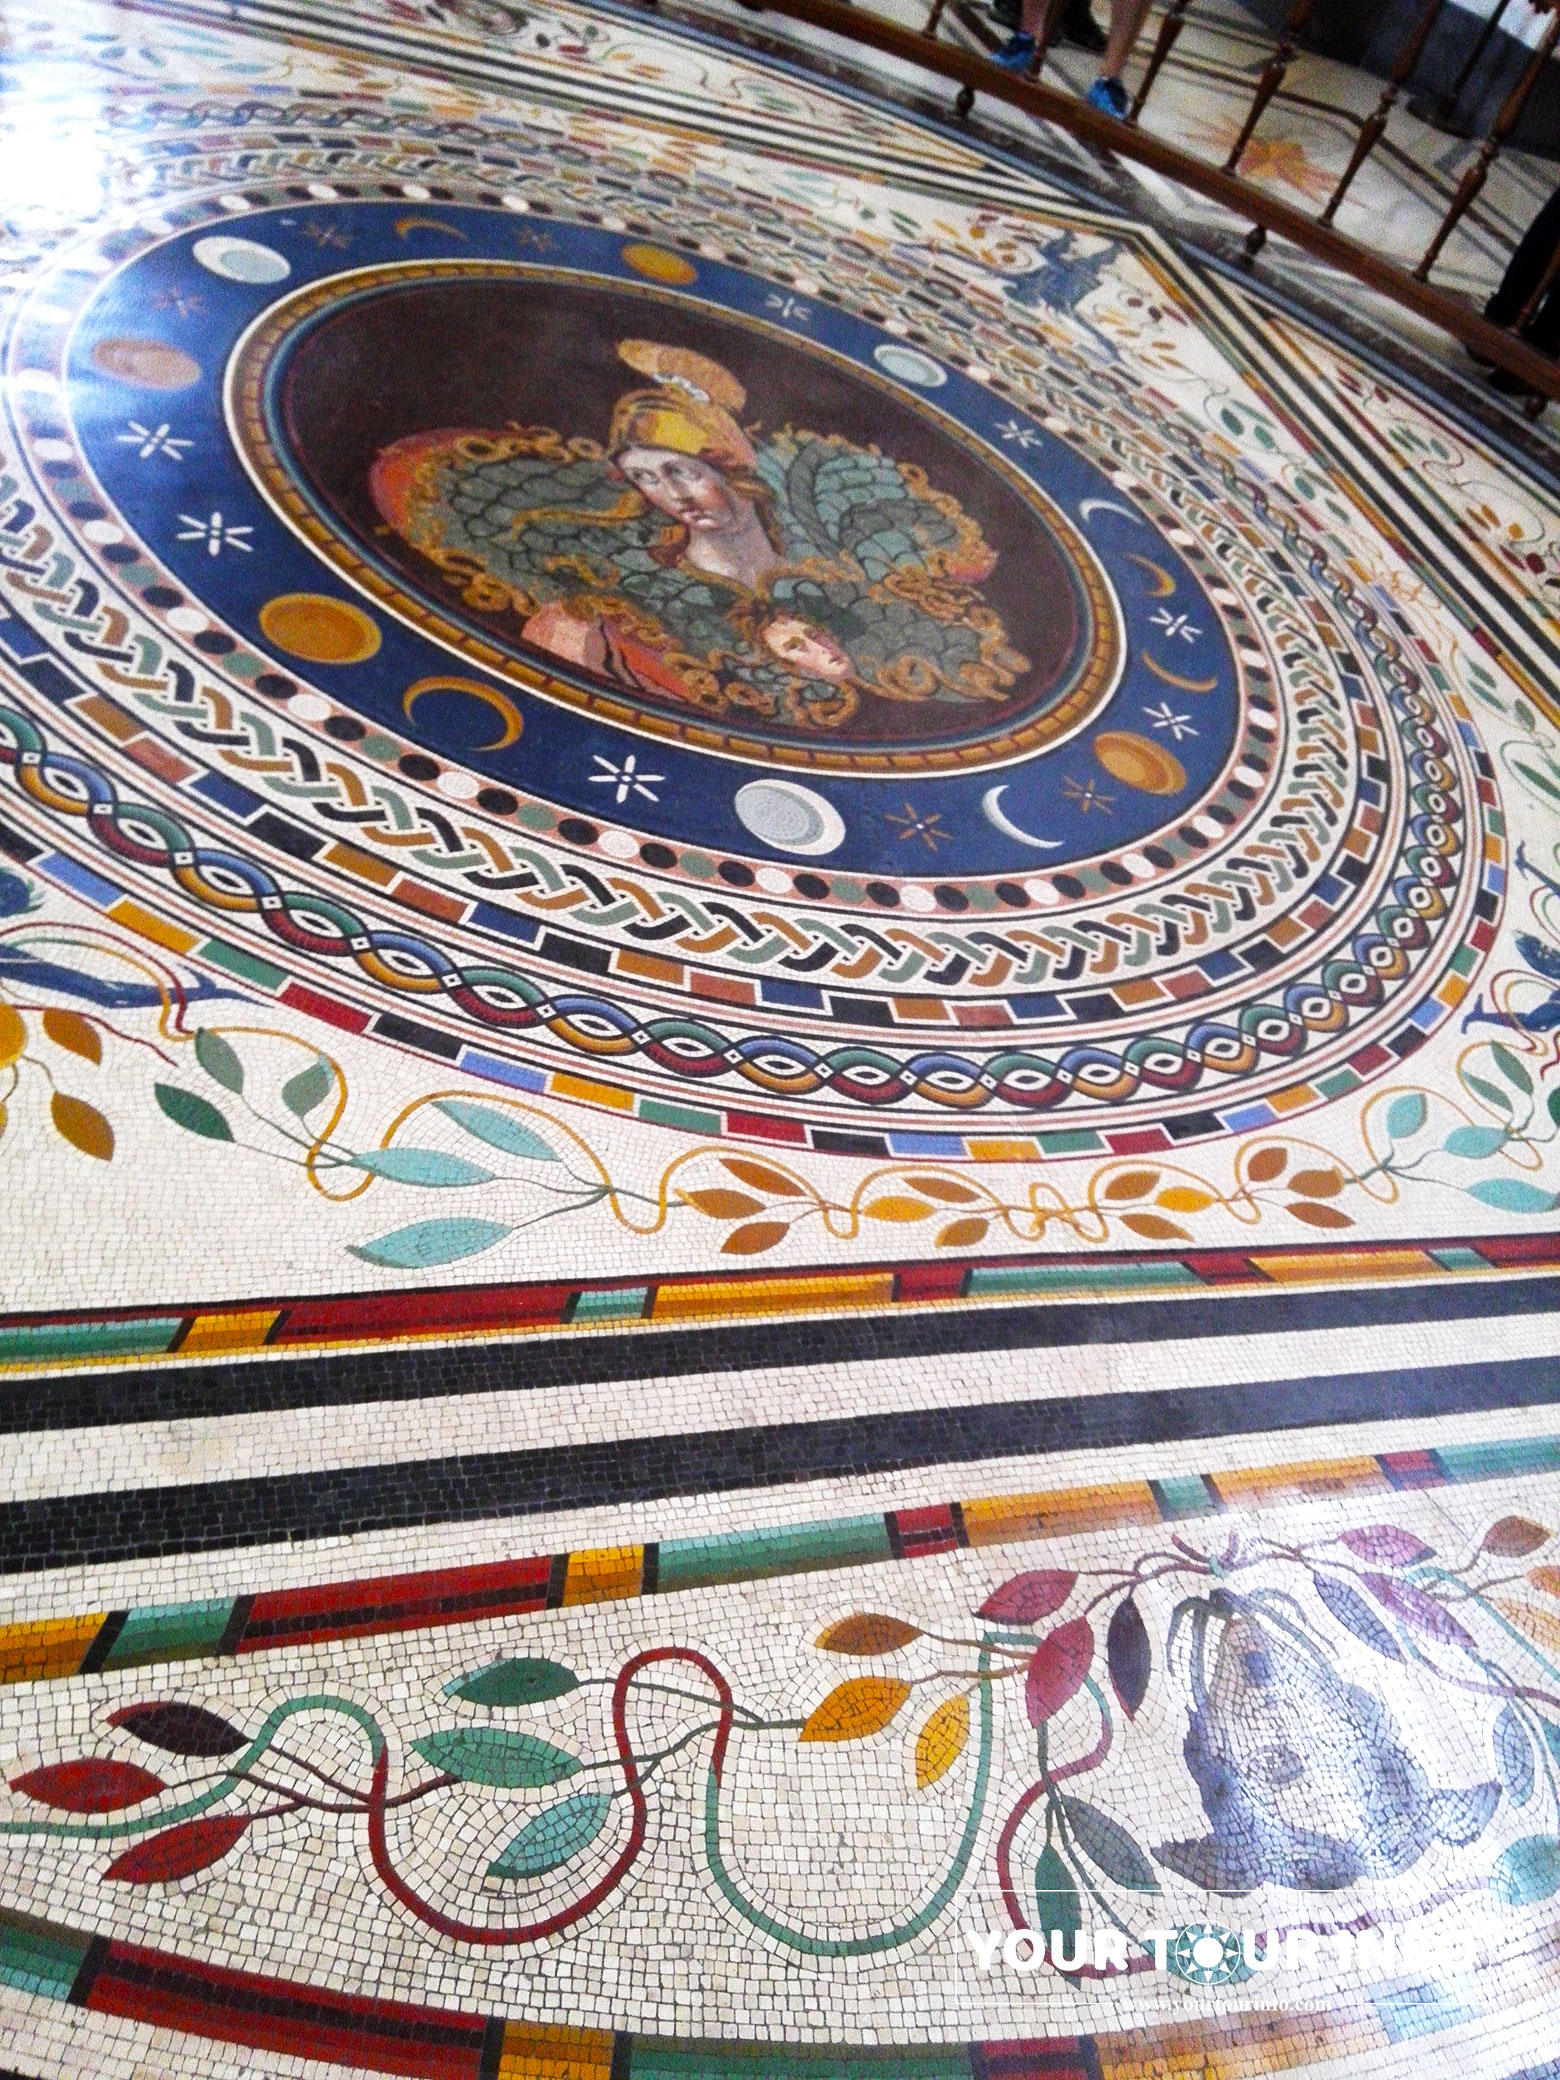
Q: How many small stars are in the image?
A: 12